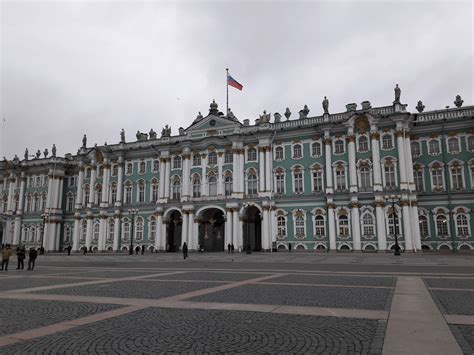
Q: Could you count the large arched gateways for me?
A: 3